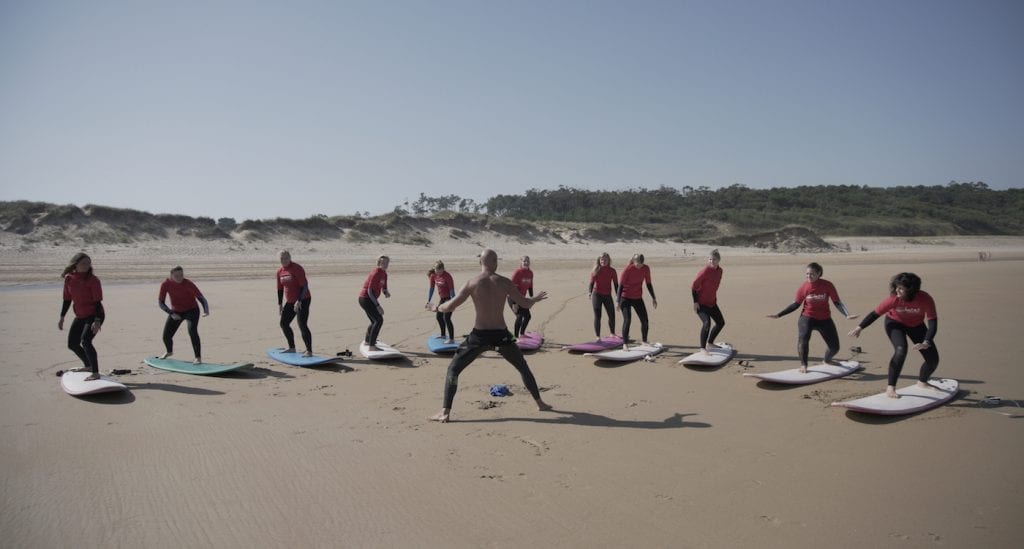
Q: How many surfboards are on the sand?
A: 11